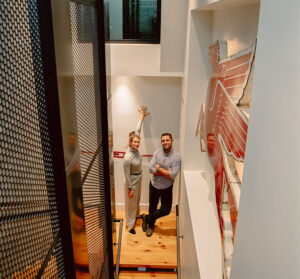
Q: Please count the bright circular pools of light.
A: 1